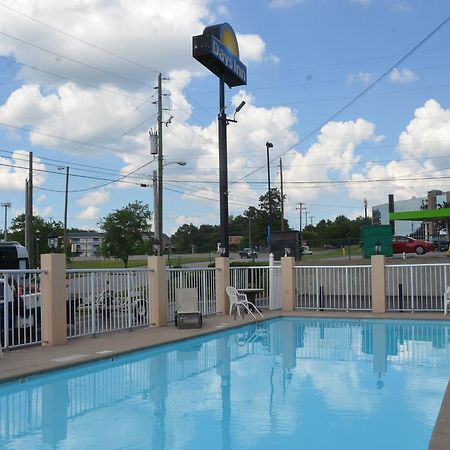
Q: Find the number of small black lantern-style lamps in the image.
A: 5